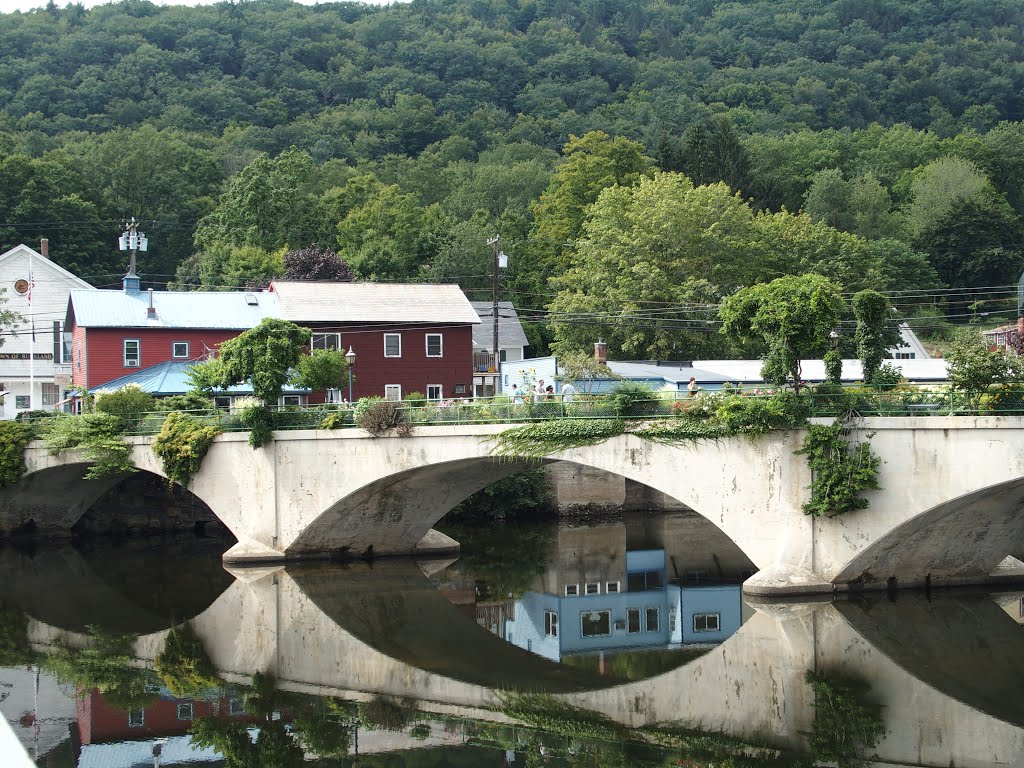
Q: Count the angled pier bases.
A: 4